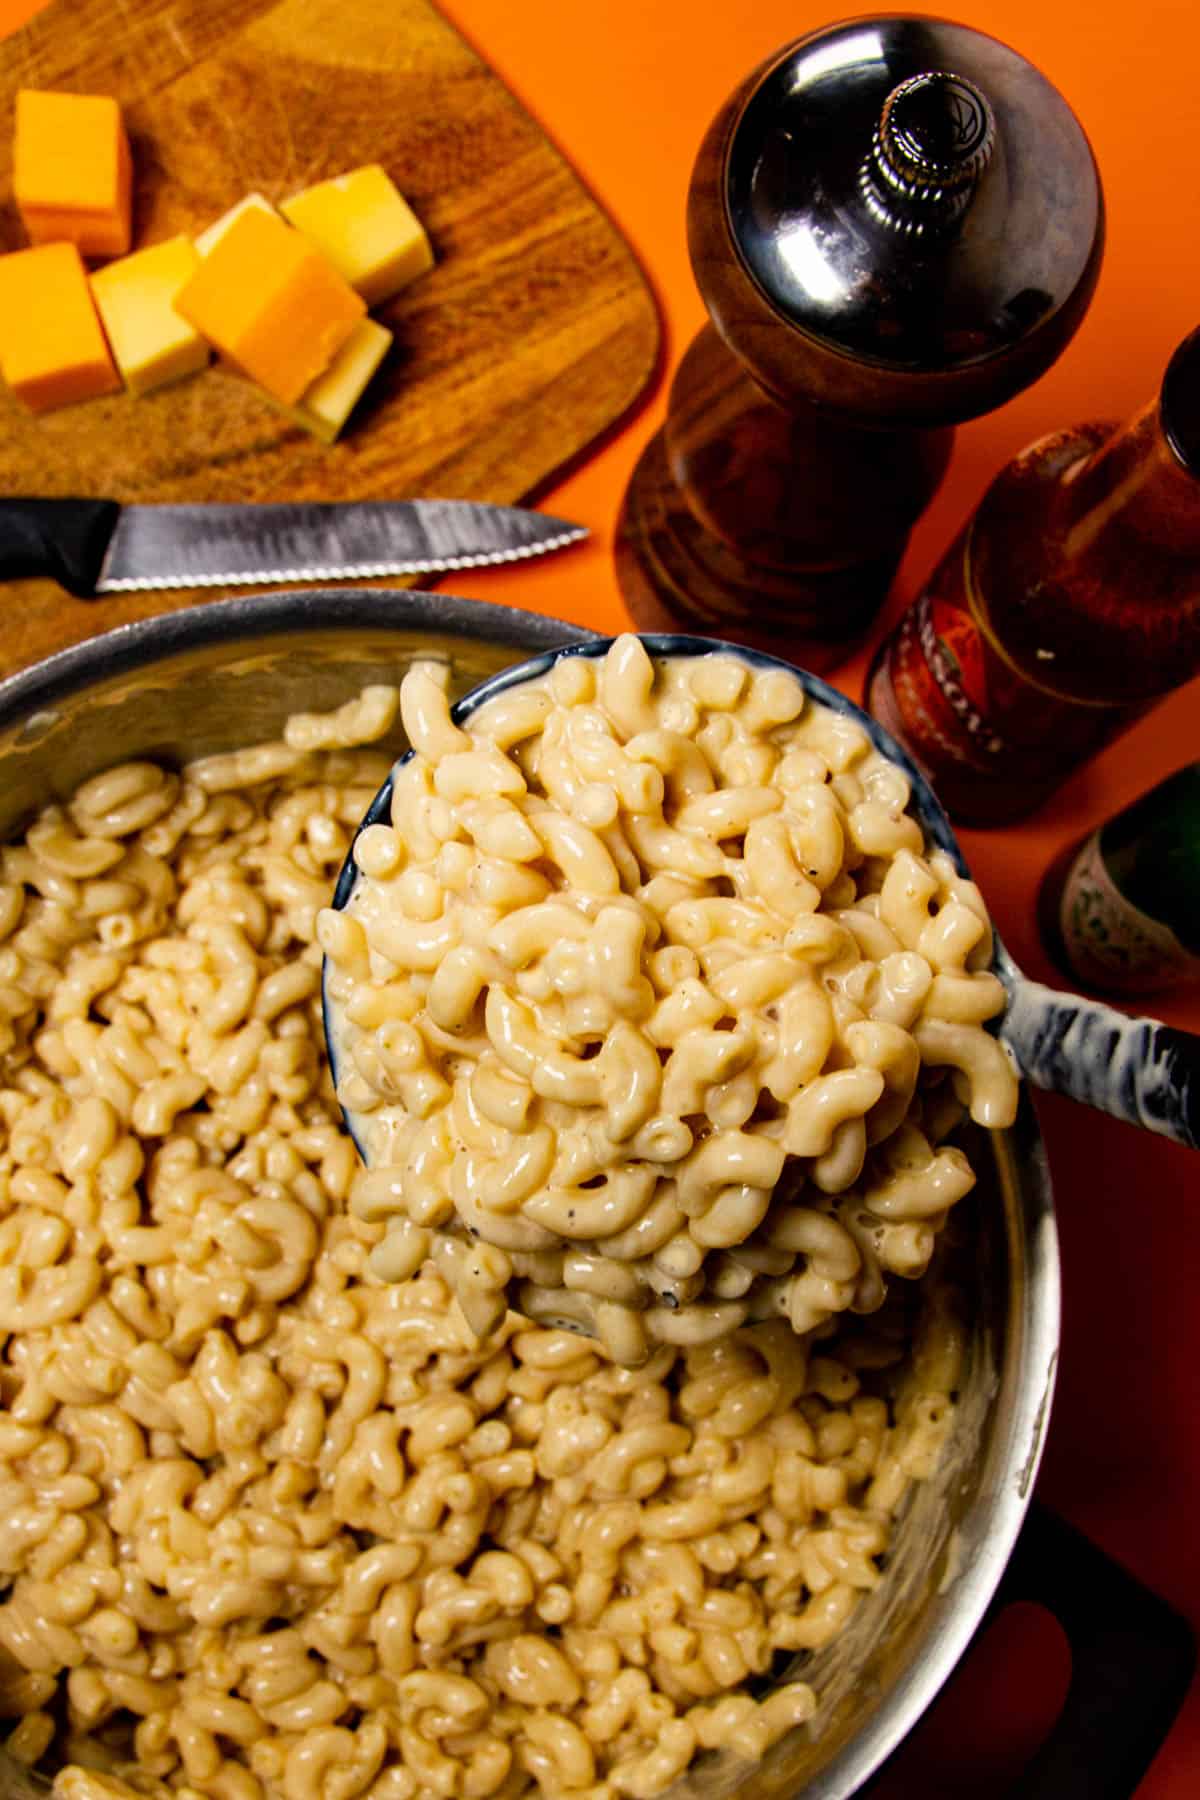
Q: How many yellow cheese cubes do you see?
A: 4